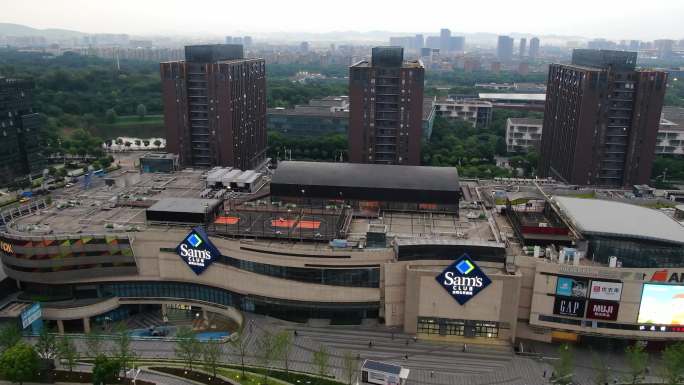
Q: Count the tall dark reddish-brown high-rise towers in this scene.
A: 3